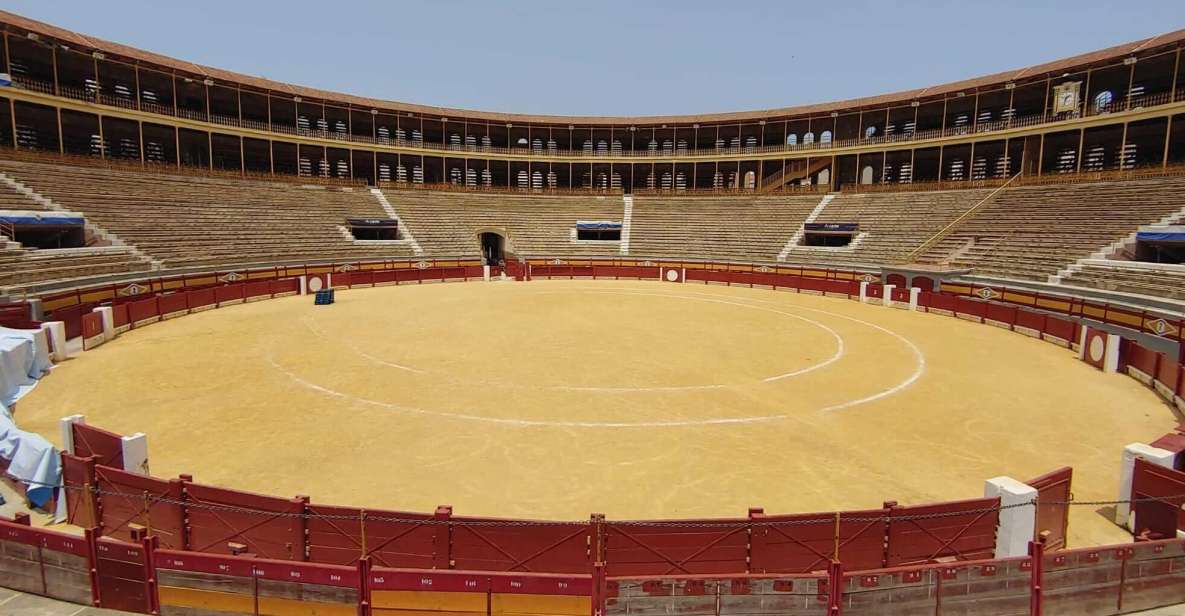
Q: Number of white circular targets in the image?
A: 3